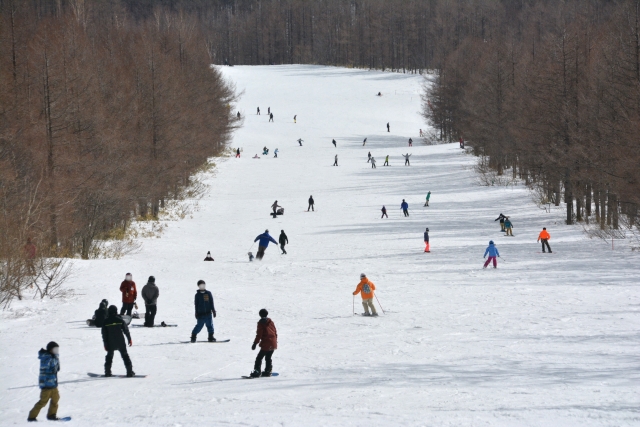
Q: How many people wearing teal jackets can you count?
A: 2